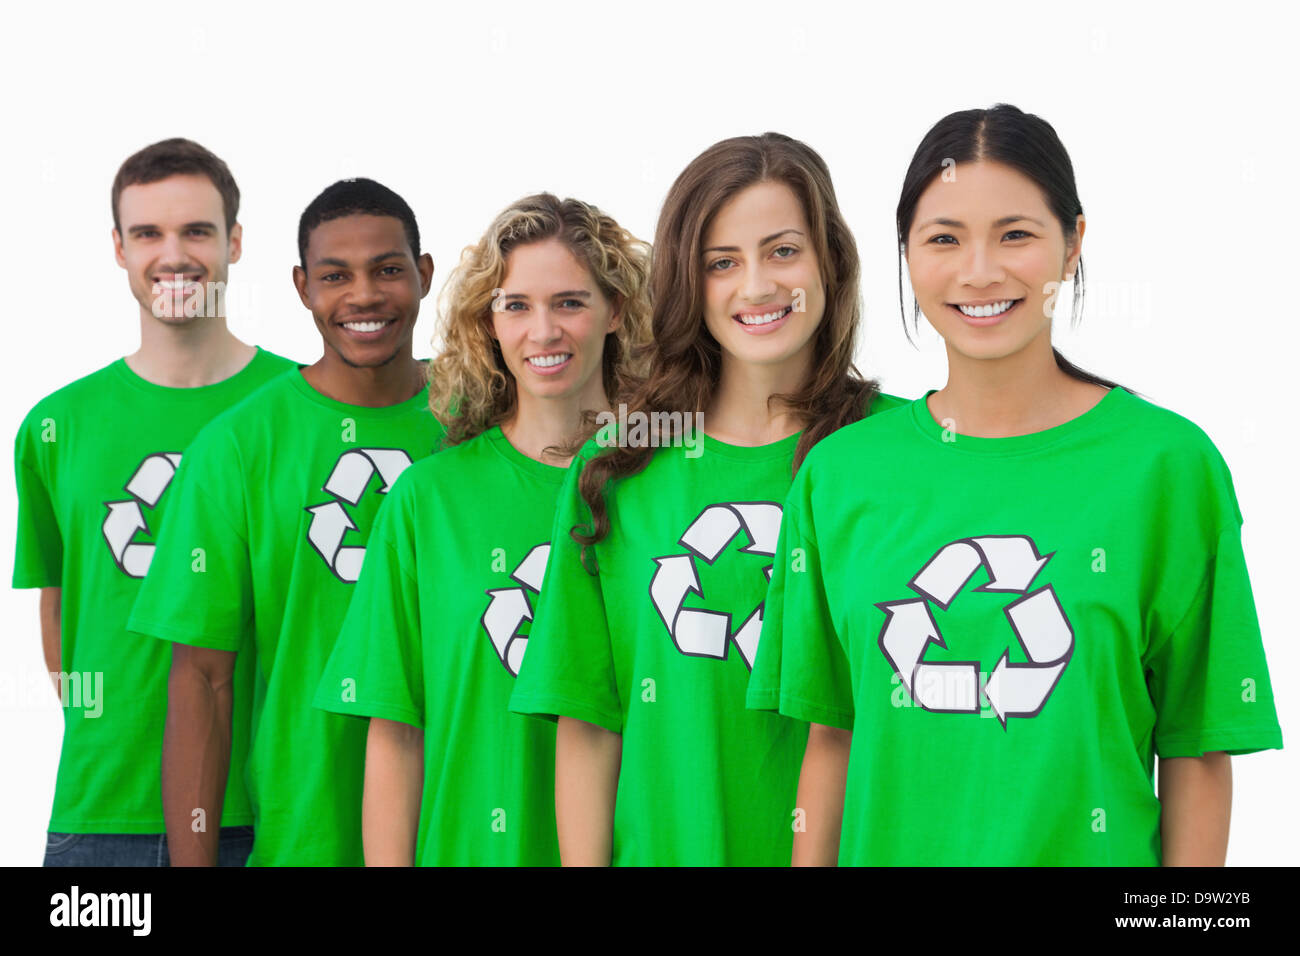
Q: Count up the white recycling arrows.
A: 12